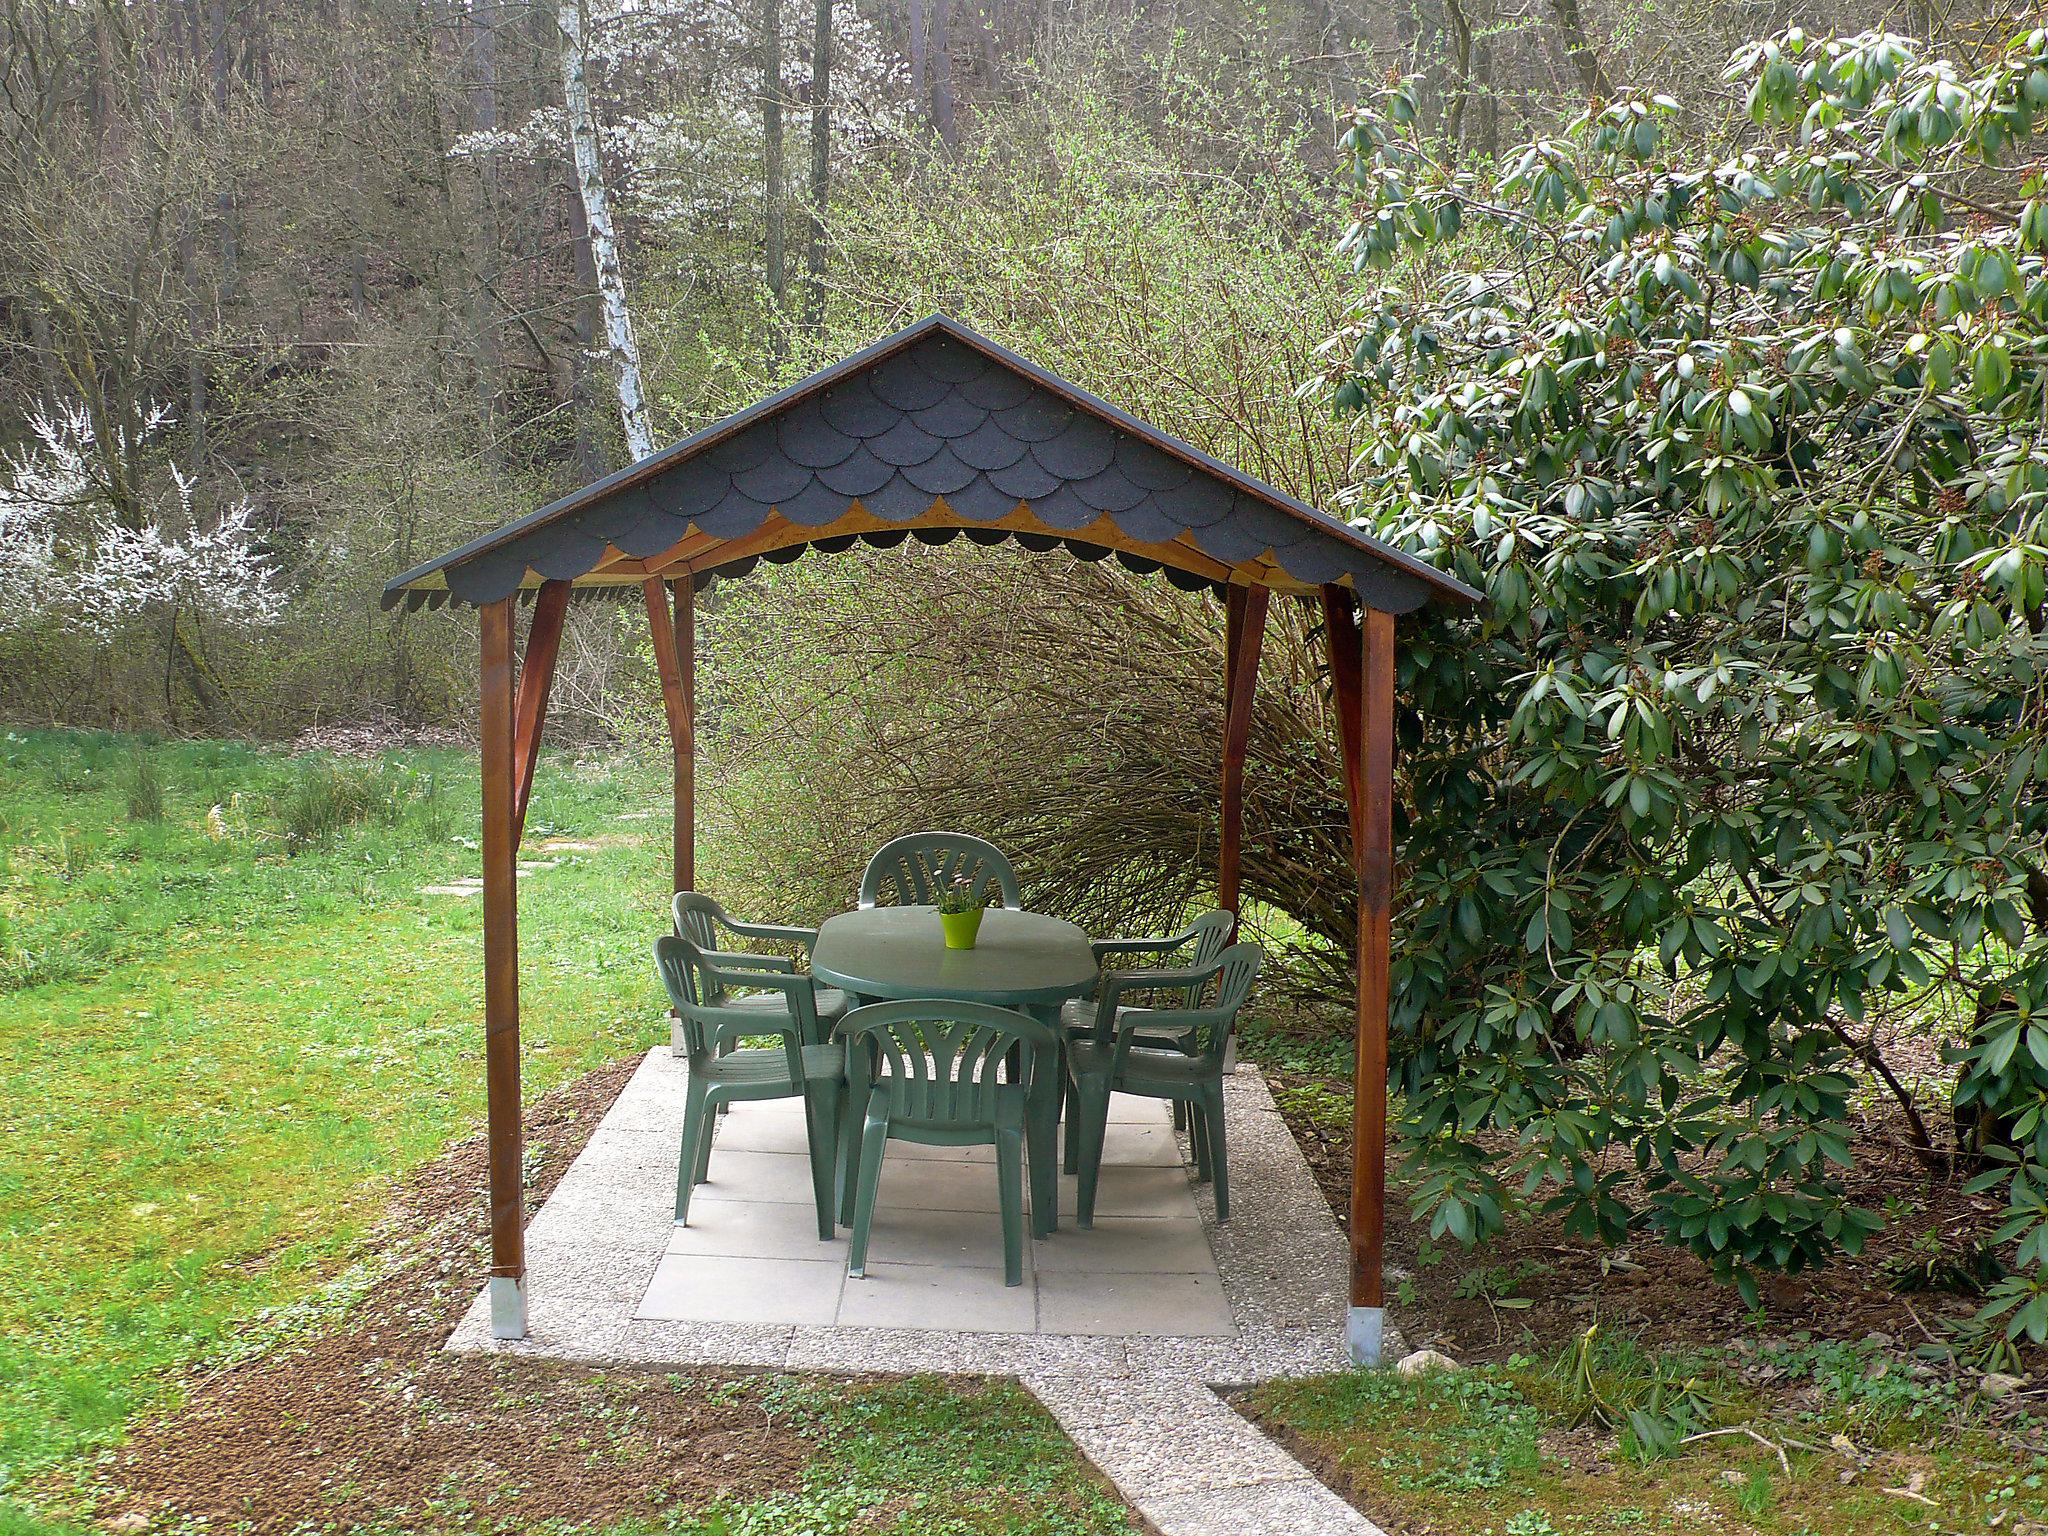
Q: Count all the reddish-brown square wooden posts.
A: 4